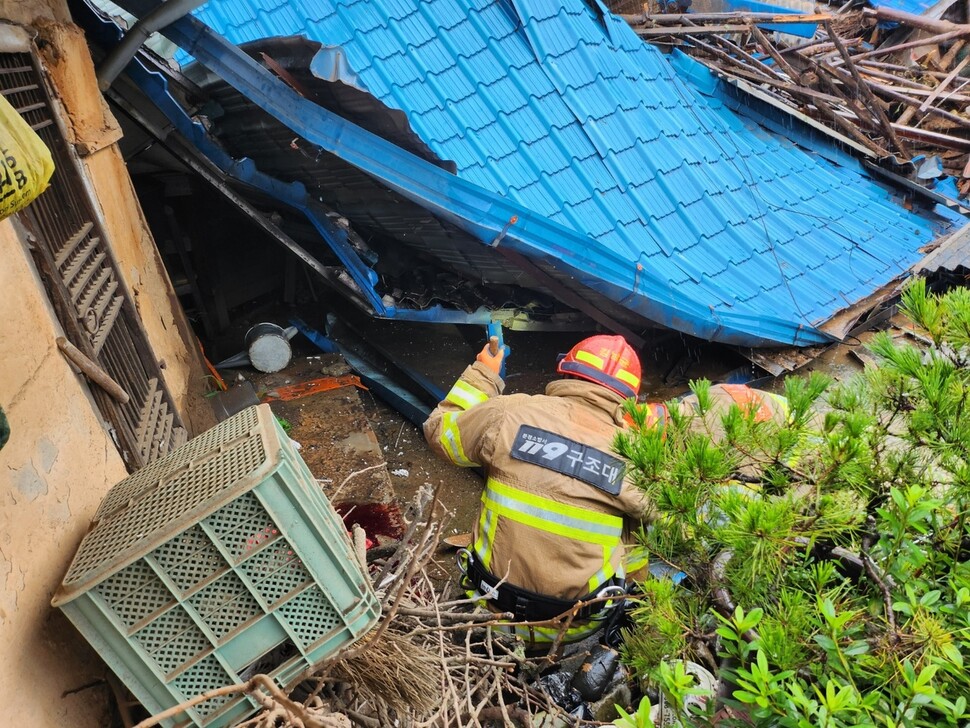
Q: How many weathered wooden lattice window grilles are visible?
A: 1